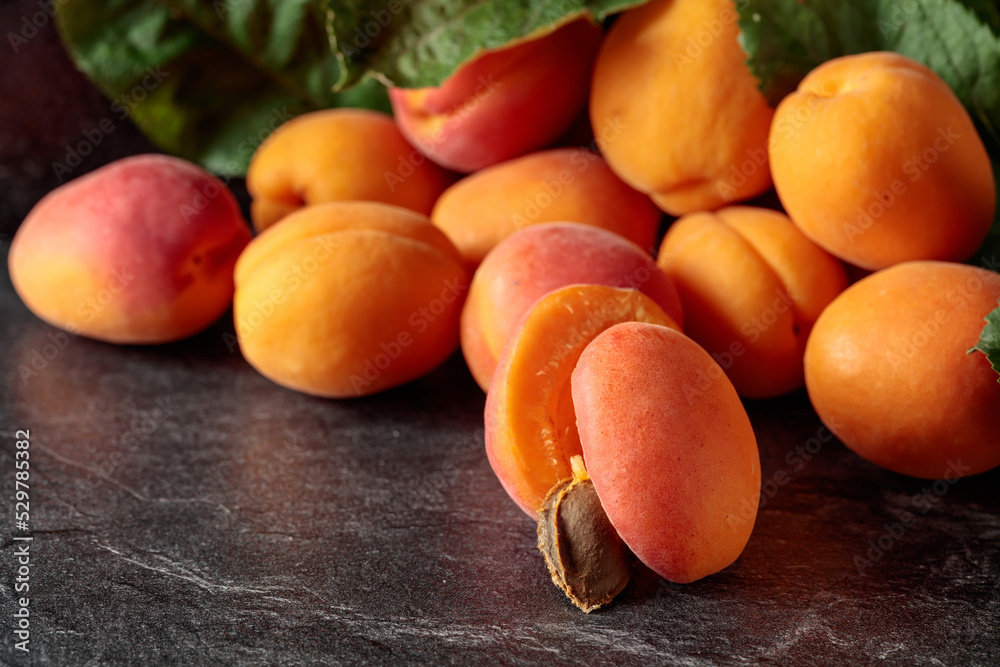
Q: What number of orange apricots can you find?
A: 7